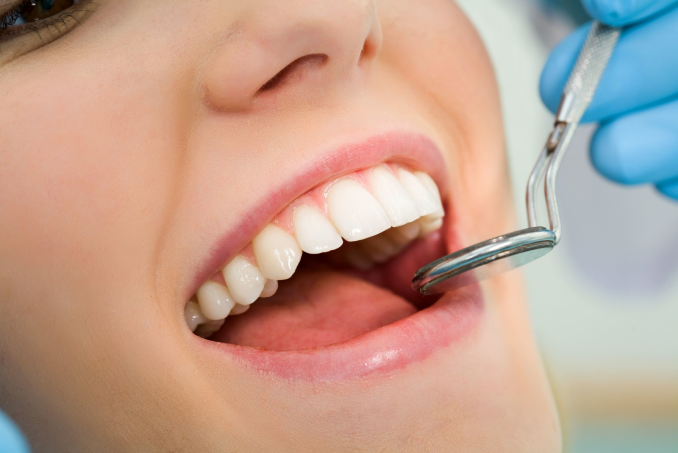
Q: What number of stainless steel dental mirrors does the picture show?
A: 1